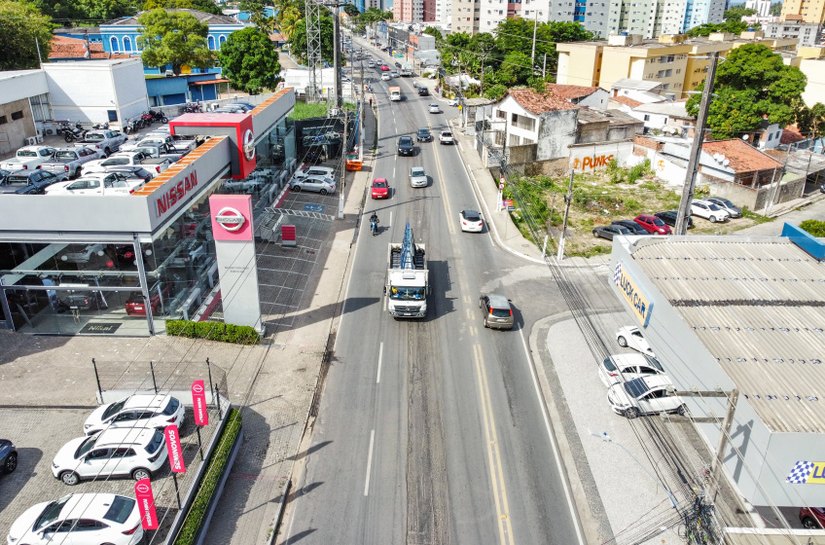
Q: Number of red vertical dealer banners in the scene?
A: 3